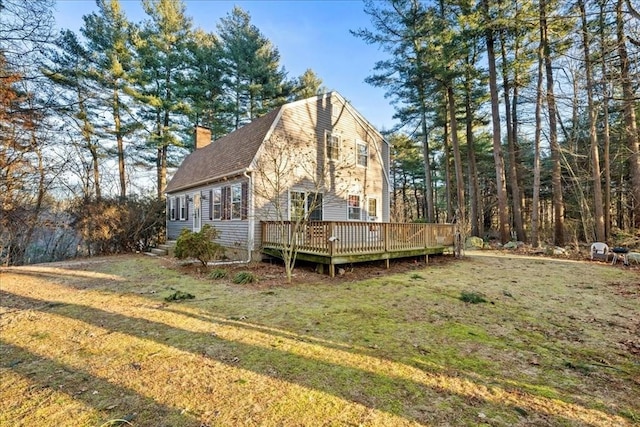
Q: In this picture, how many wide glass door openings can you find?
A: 1